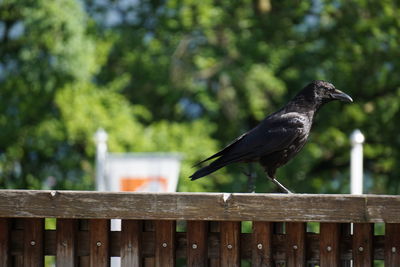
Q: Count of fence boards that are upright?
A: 13